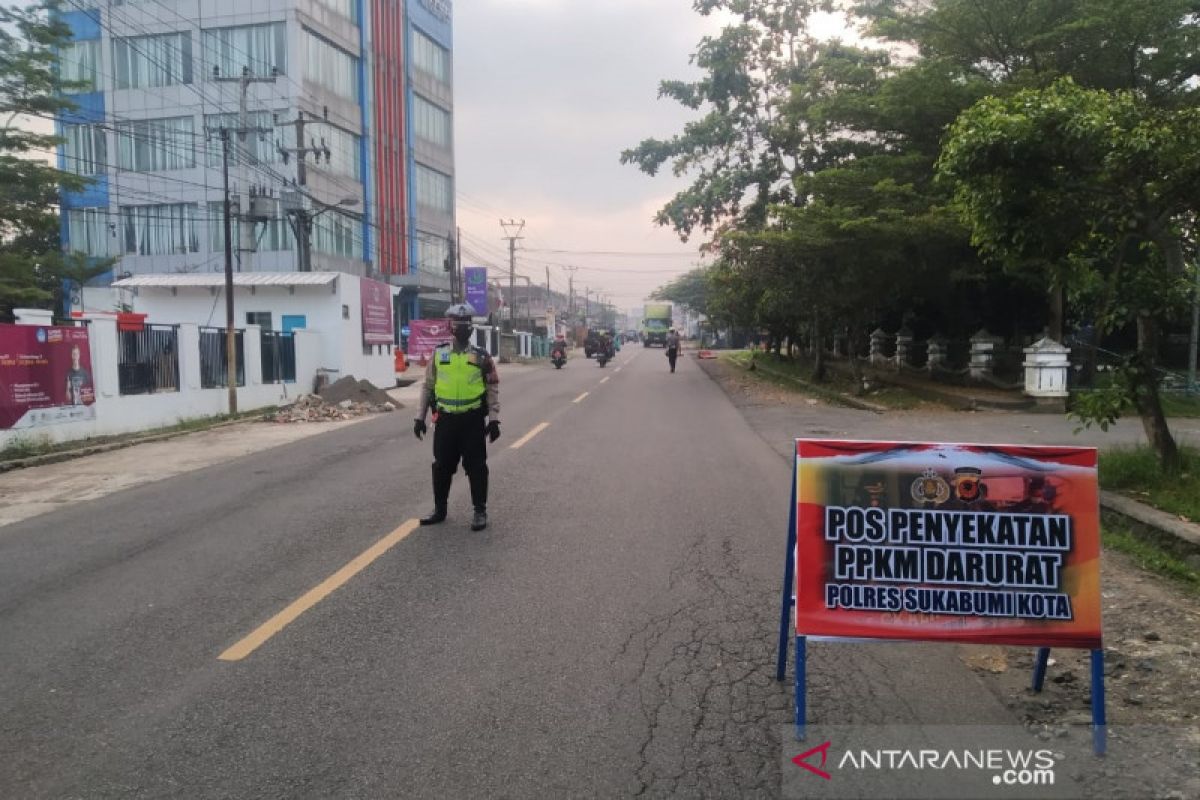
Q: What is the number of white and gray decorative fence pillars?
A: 5